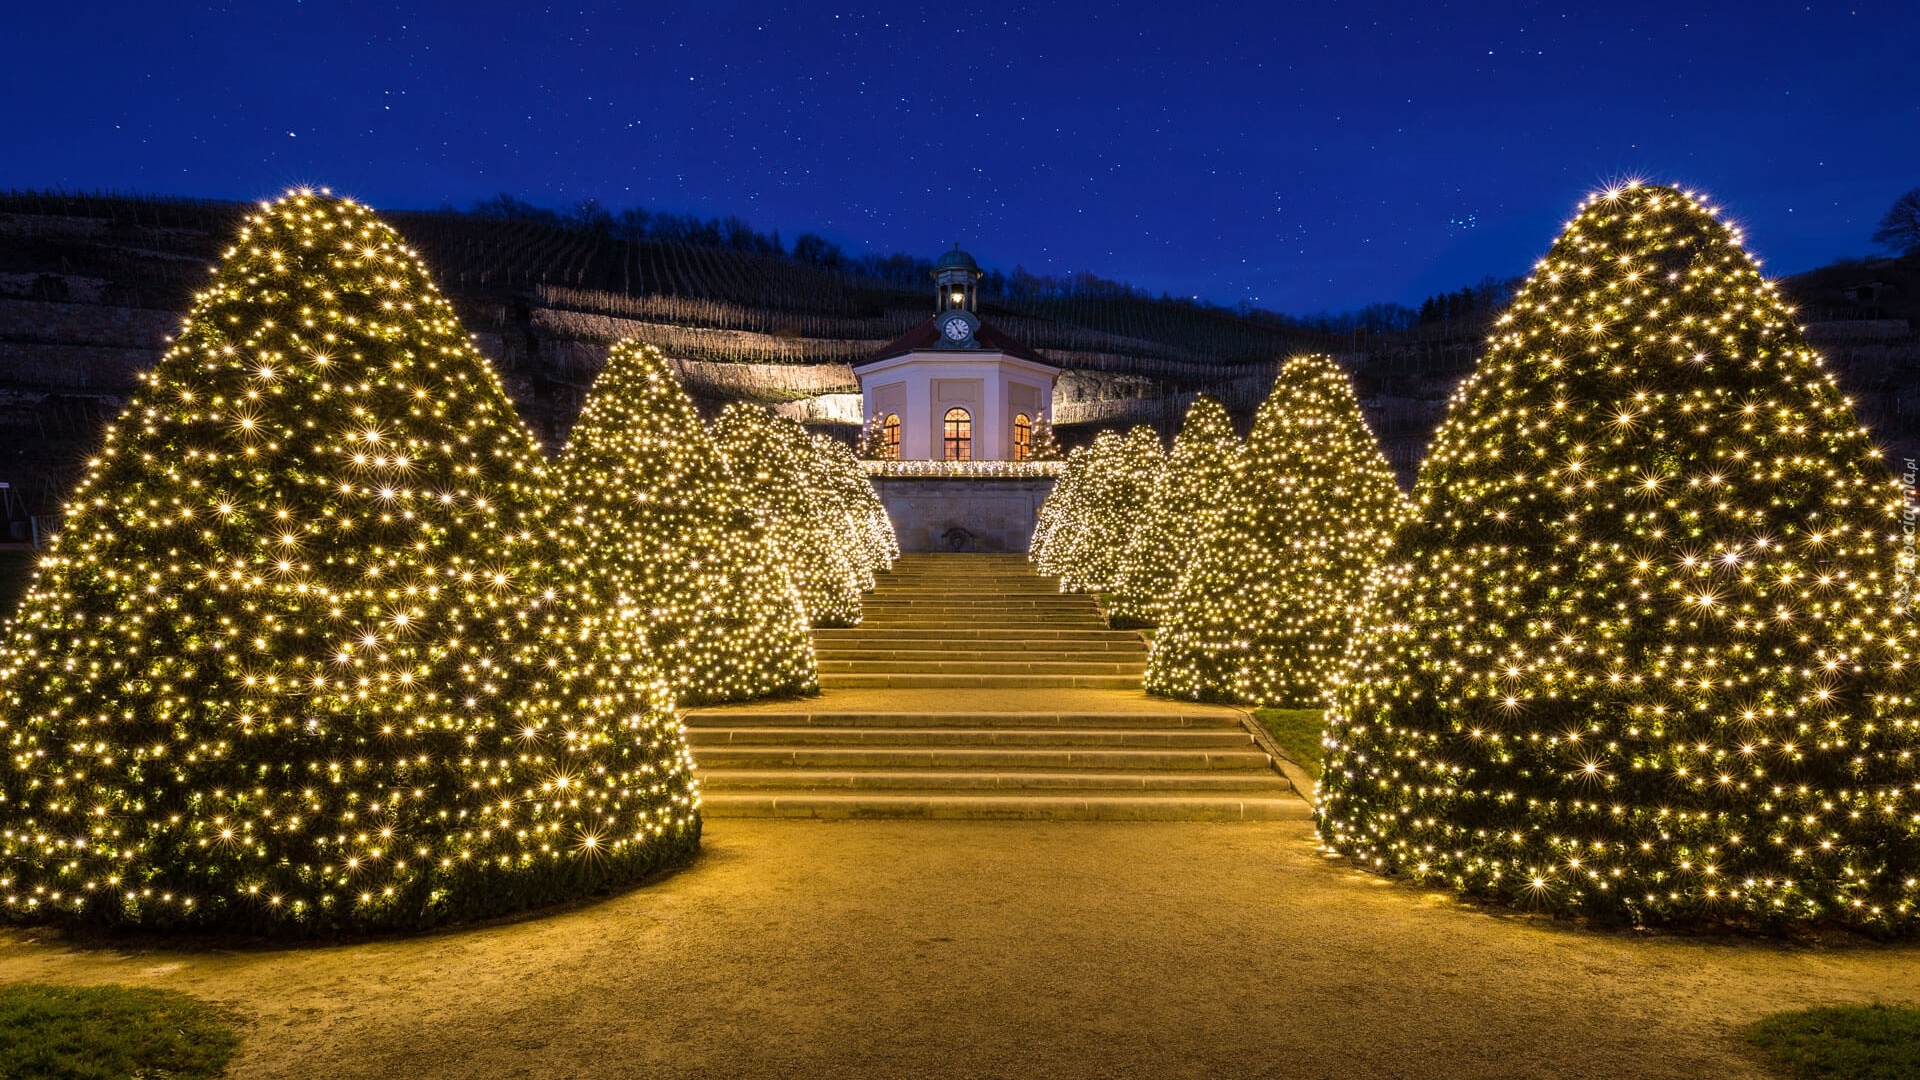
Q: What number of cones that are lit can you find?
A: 12